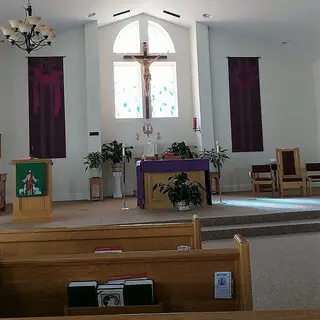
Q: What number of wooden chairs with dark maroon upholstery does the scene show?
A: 3